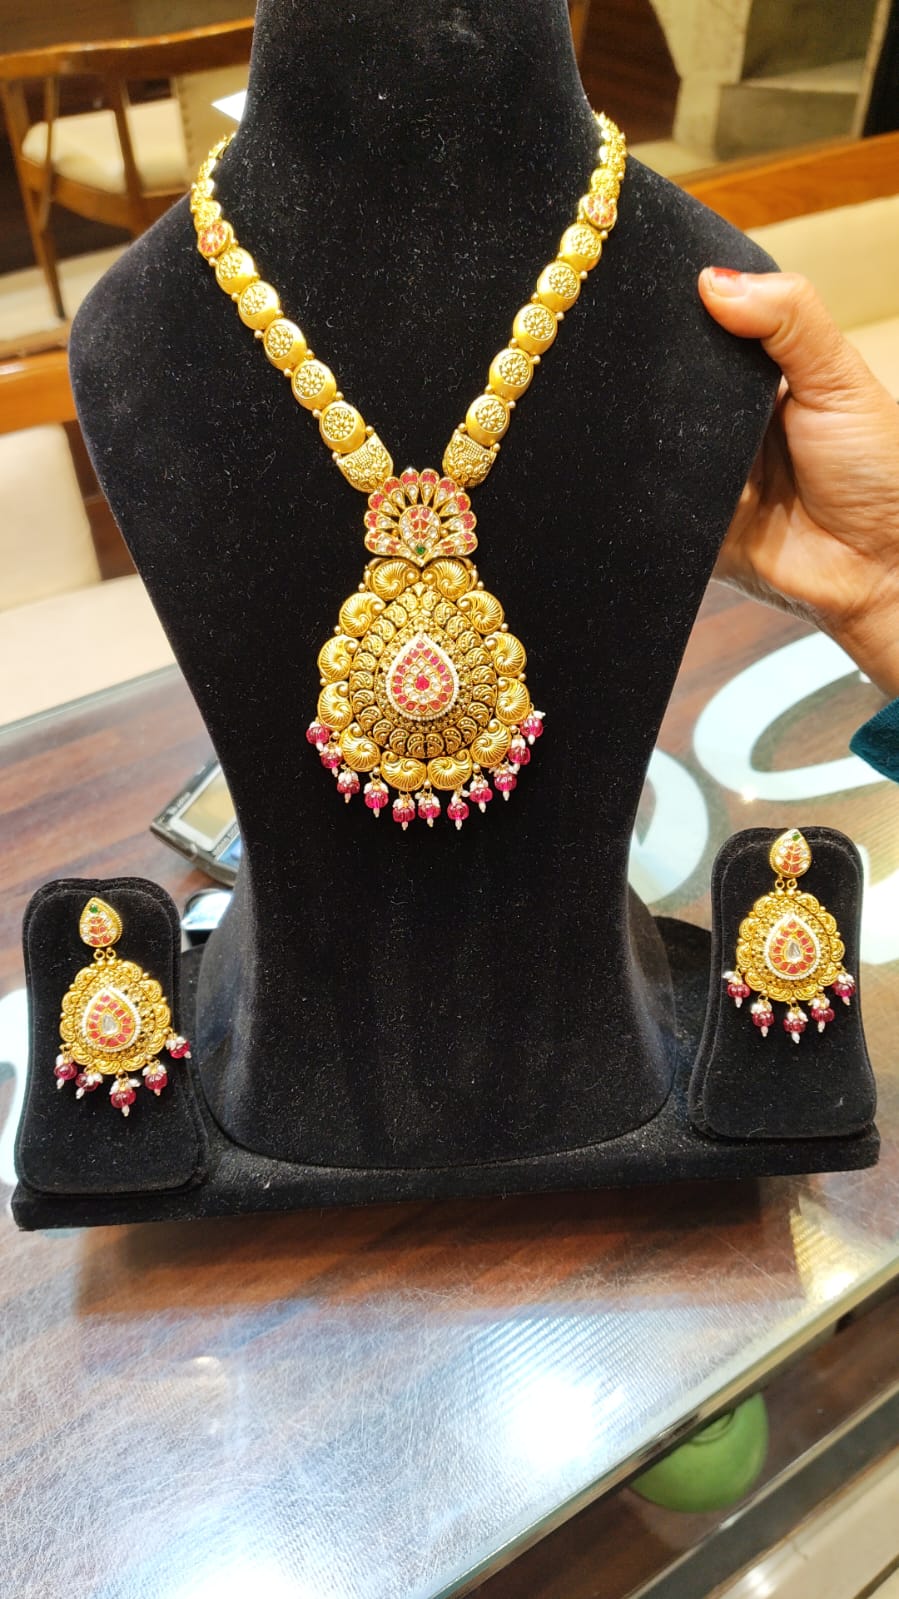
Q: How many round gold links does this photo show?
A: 10